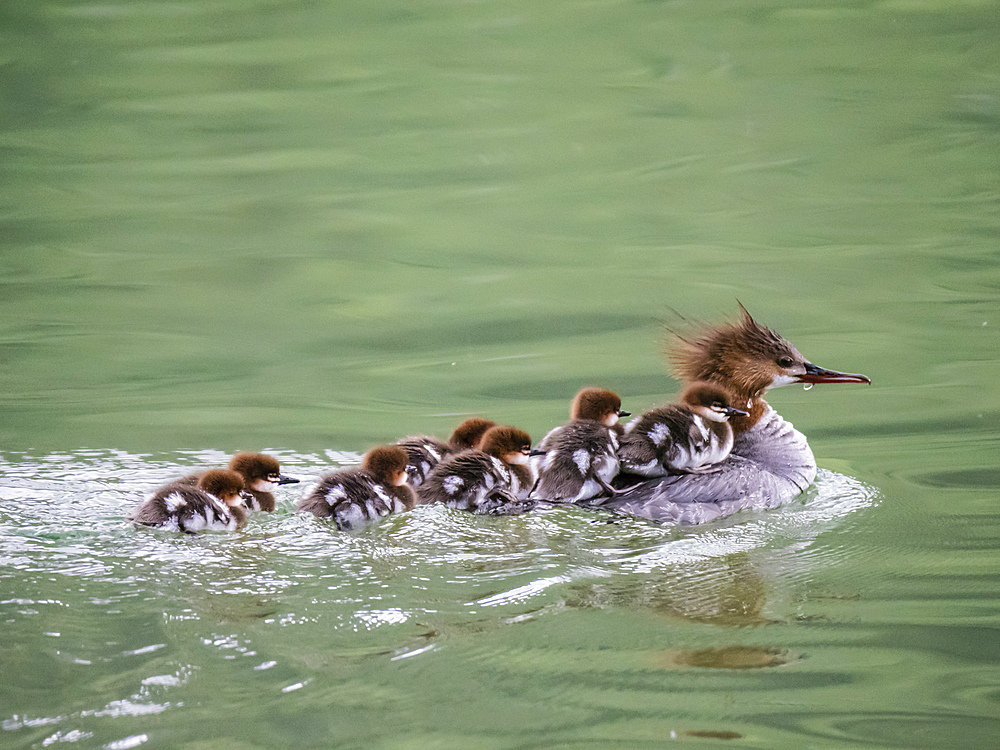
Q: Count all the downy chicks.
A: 7